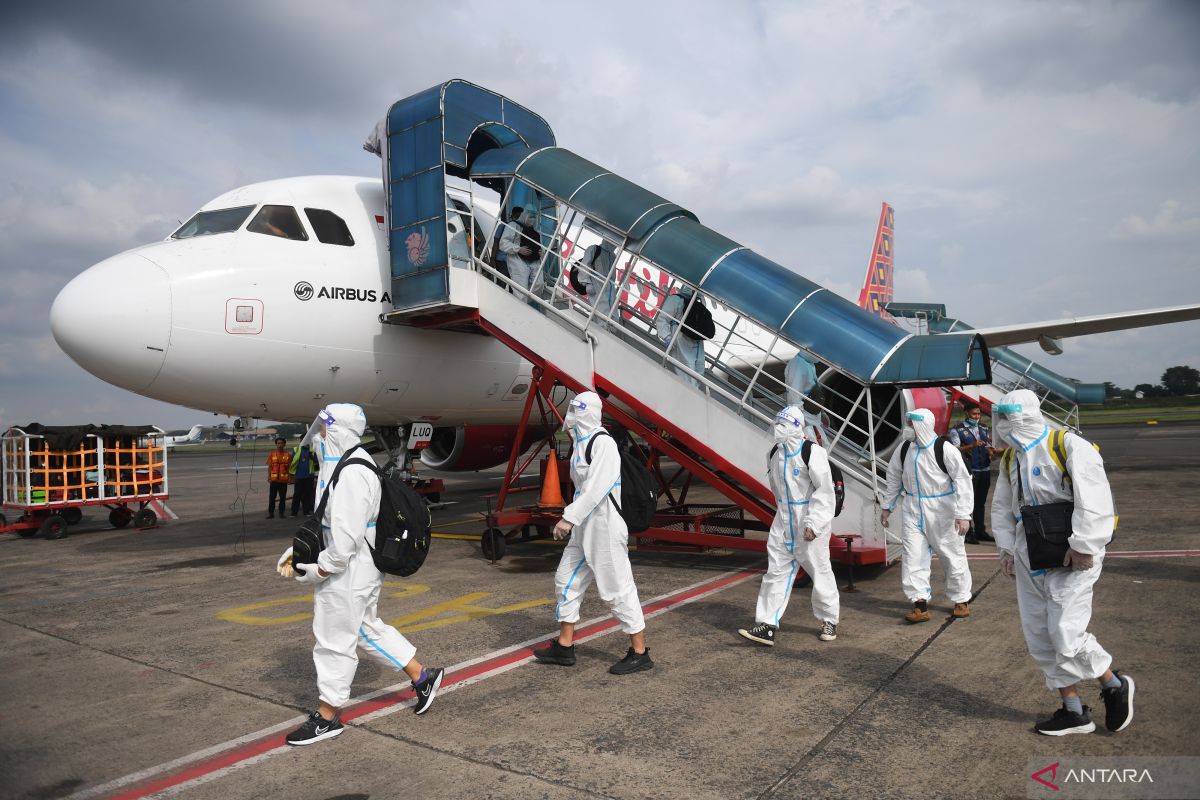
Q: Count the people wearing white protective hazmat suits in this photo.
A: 9